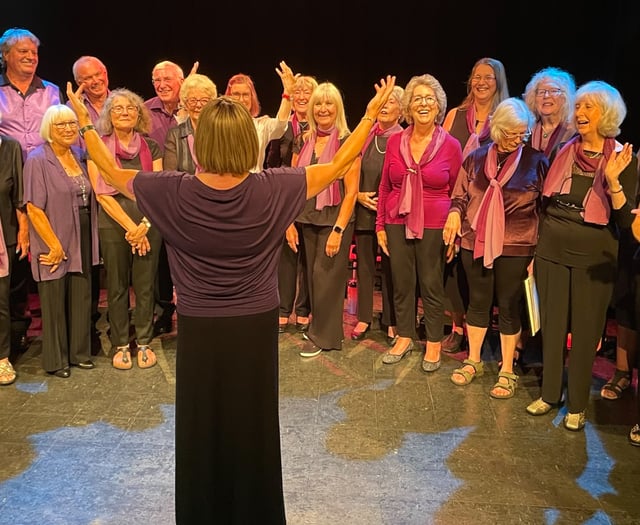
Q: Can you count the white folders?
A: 1